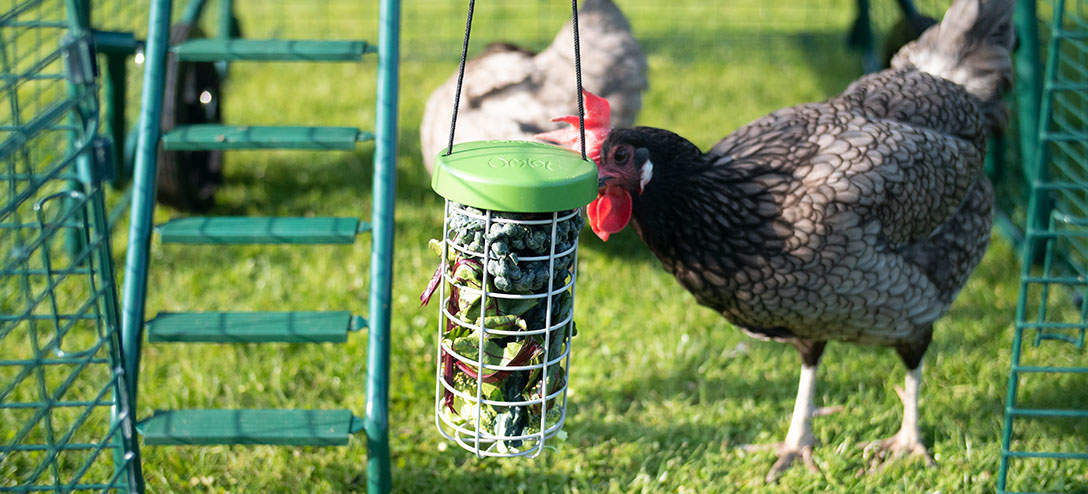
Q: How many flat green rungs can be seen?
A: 5